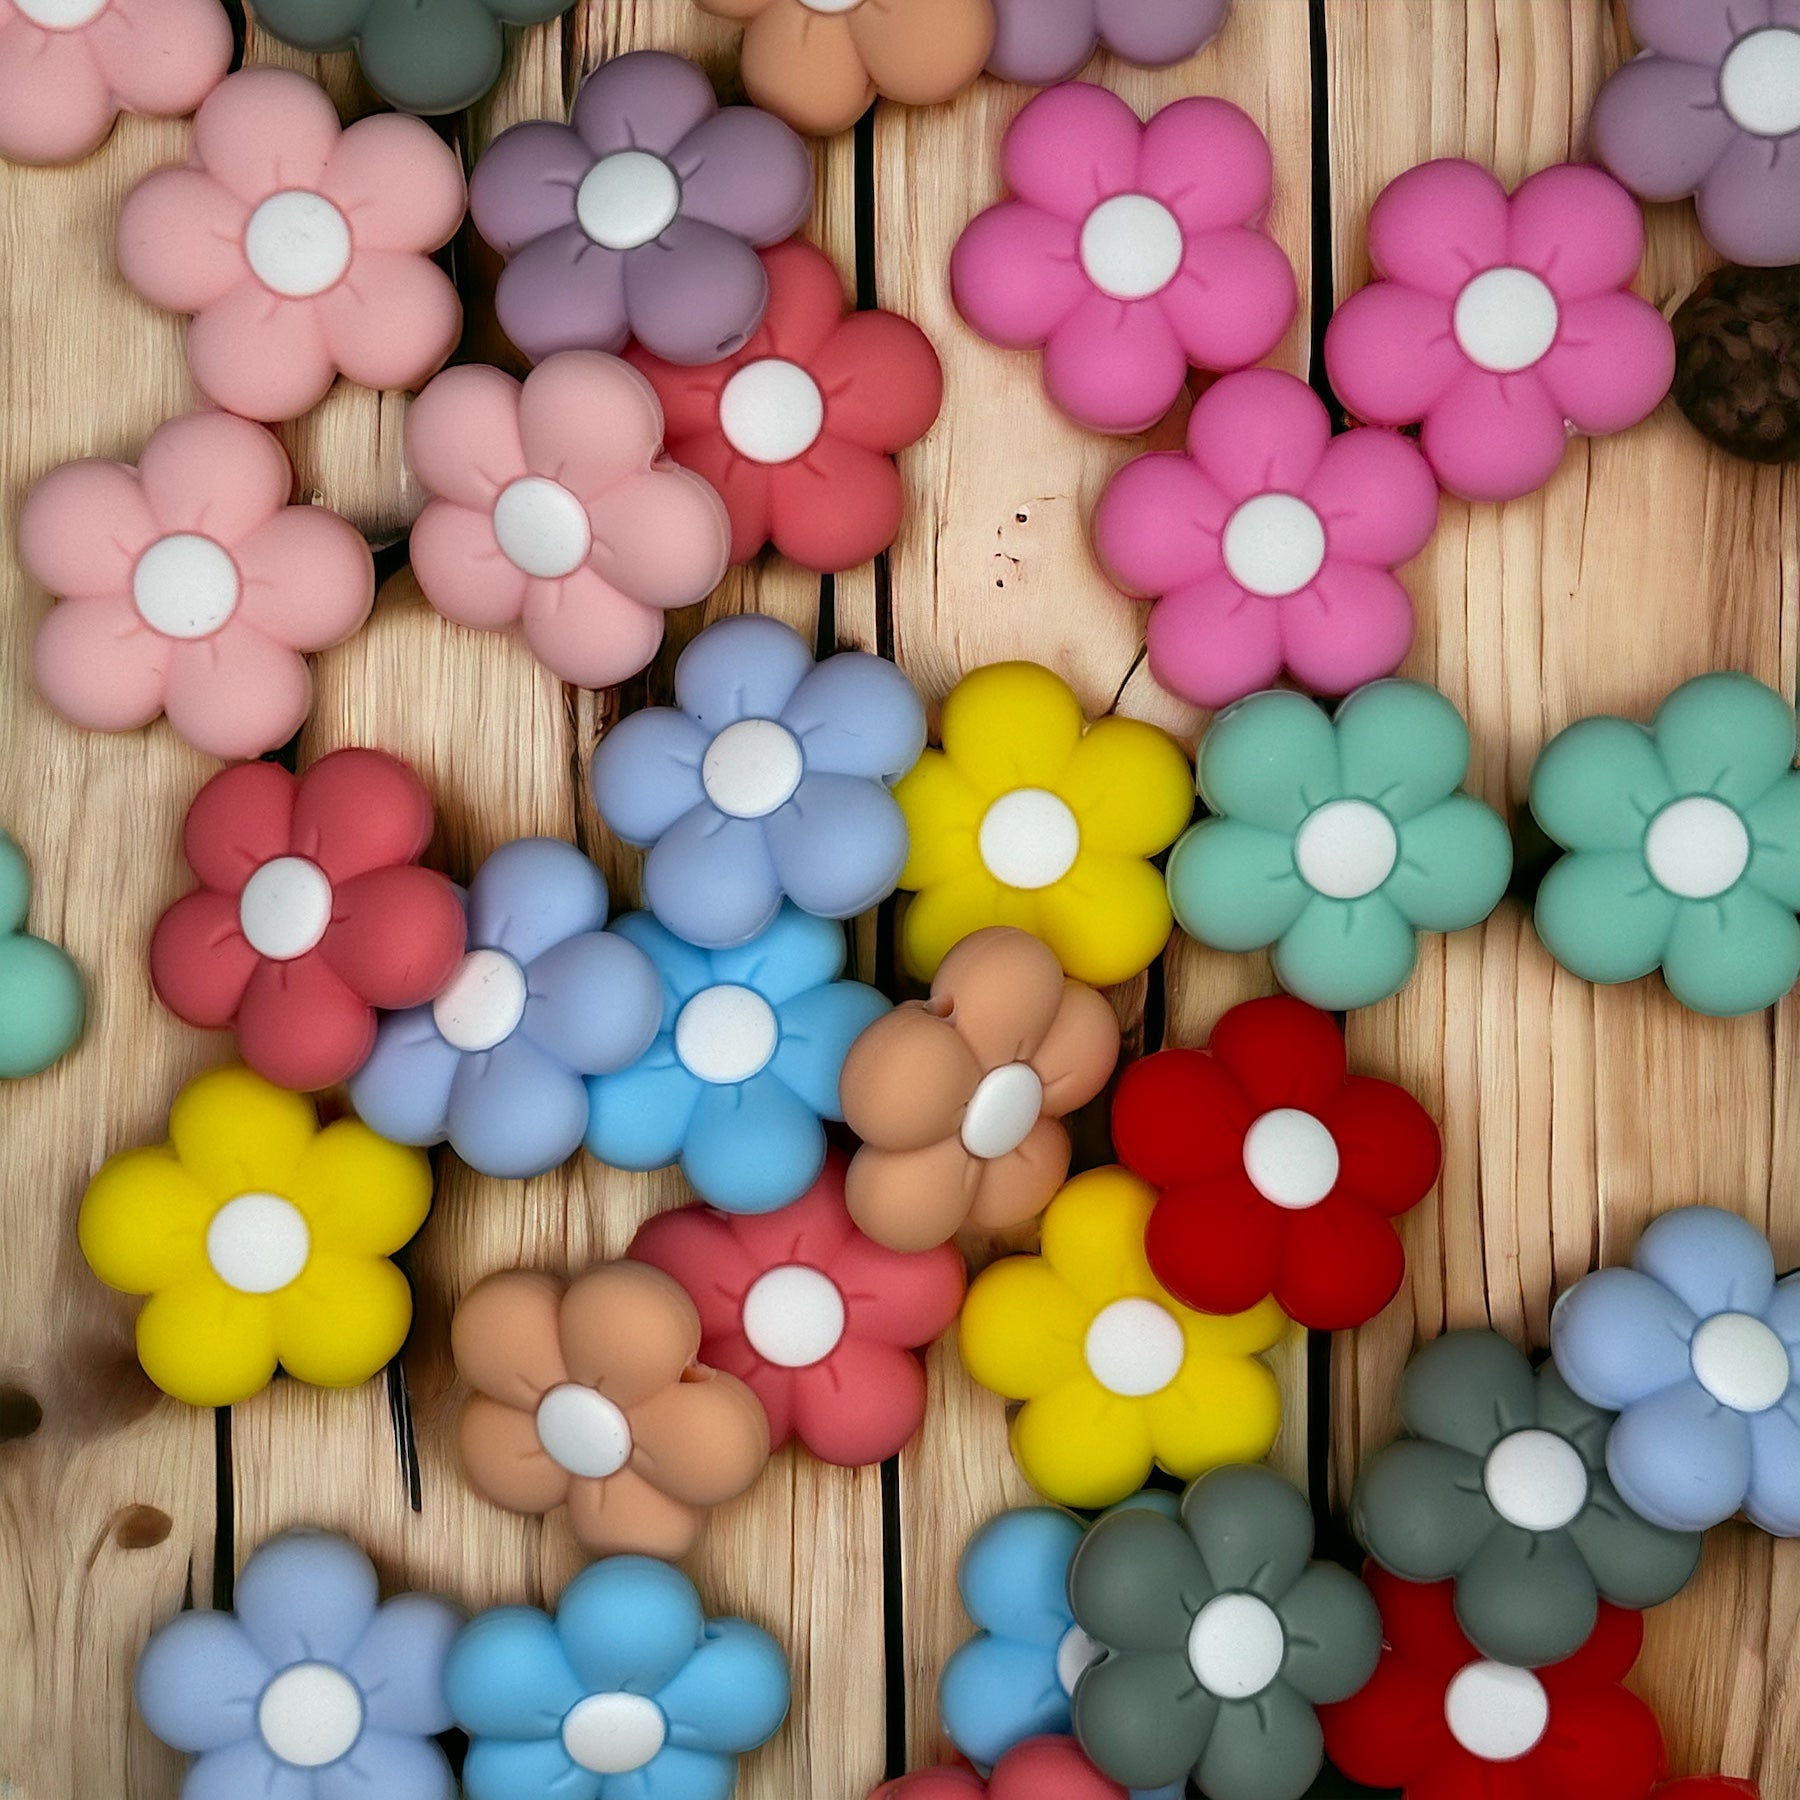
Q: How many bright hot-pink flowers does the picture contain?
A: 3